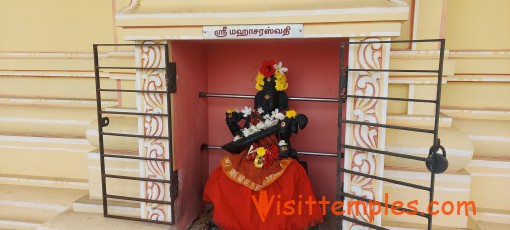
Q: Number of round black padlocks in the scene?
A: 1